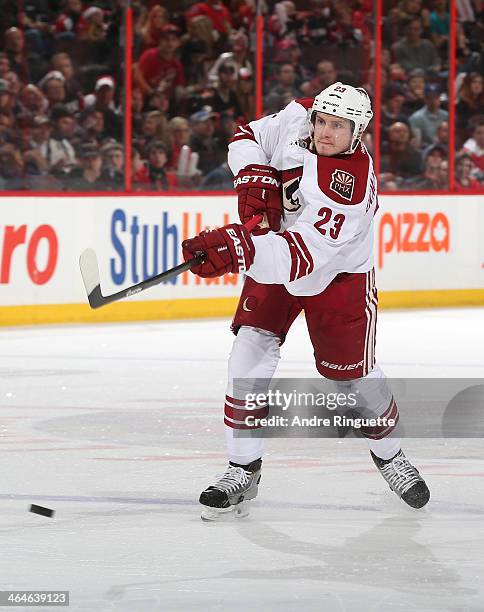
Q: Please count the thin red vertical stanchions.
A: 4